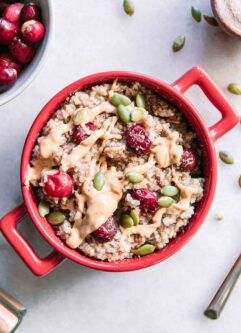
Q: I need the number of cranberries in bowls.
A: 13